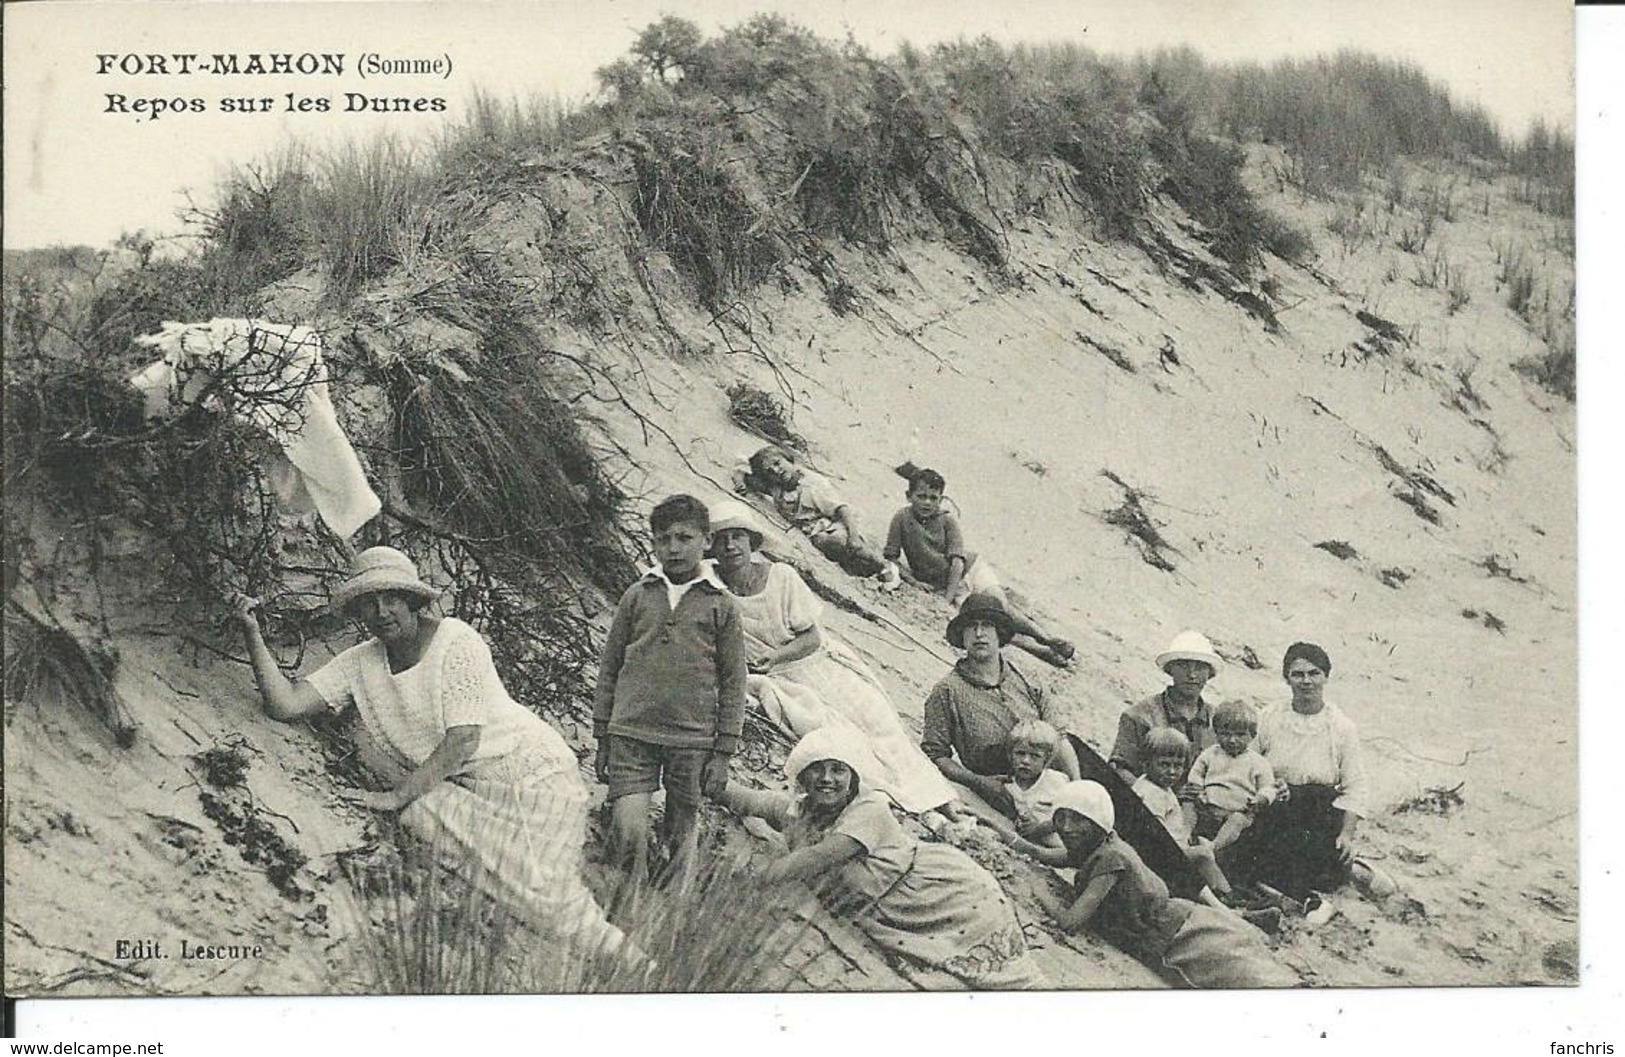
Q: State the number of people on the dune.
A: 13